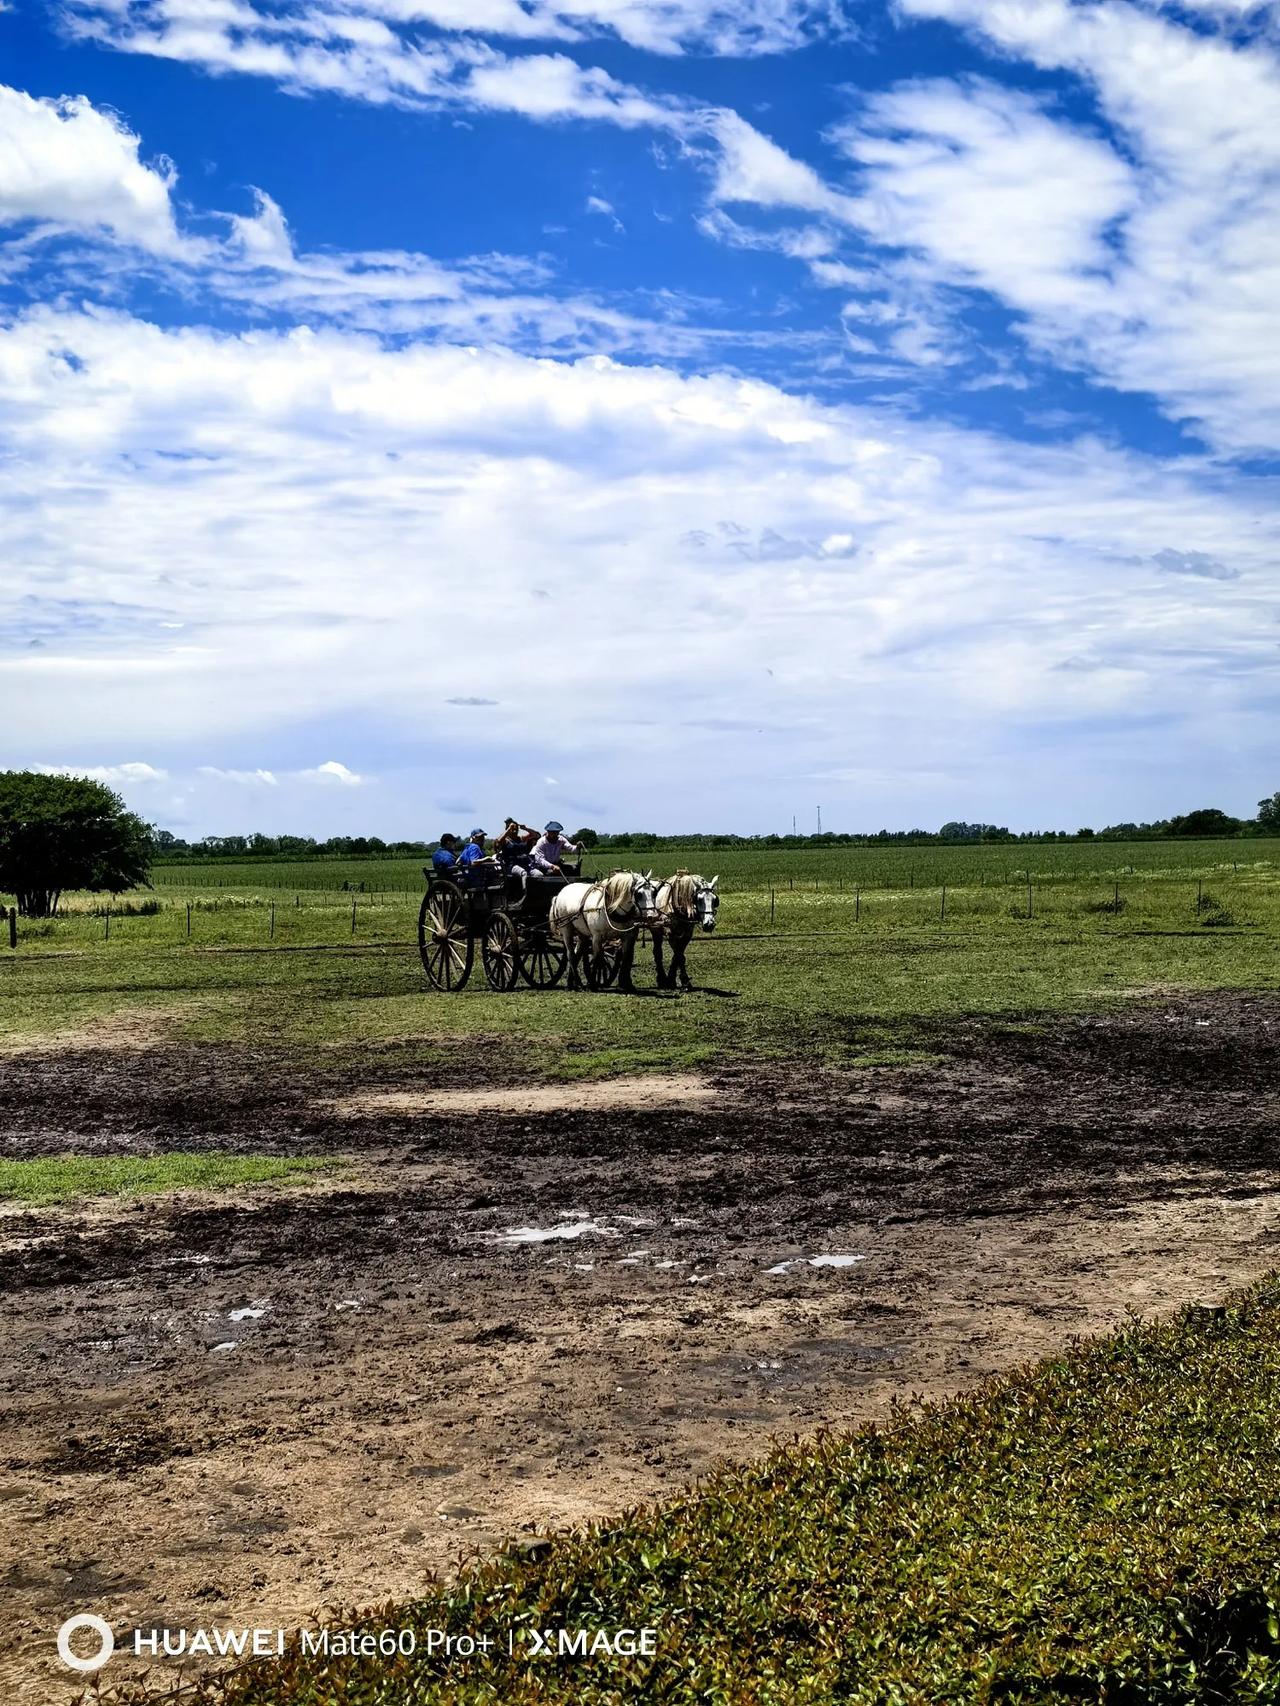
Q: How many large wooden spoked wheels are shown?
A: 4